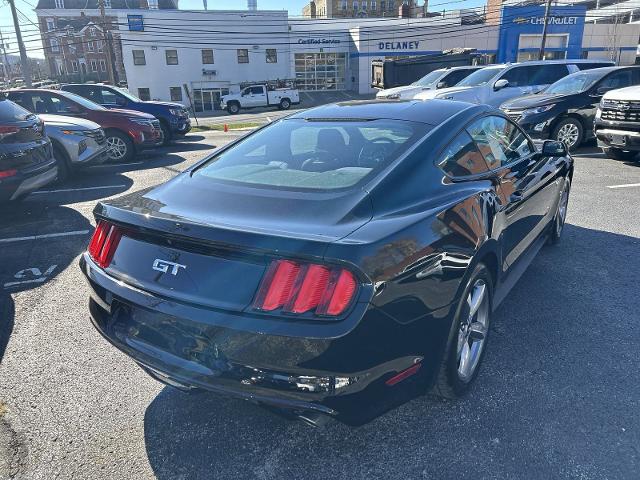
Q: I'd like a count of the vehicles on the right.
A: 4